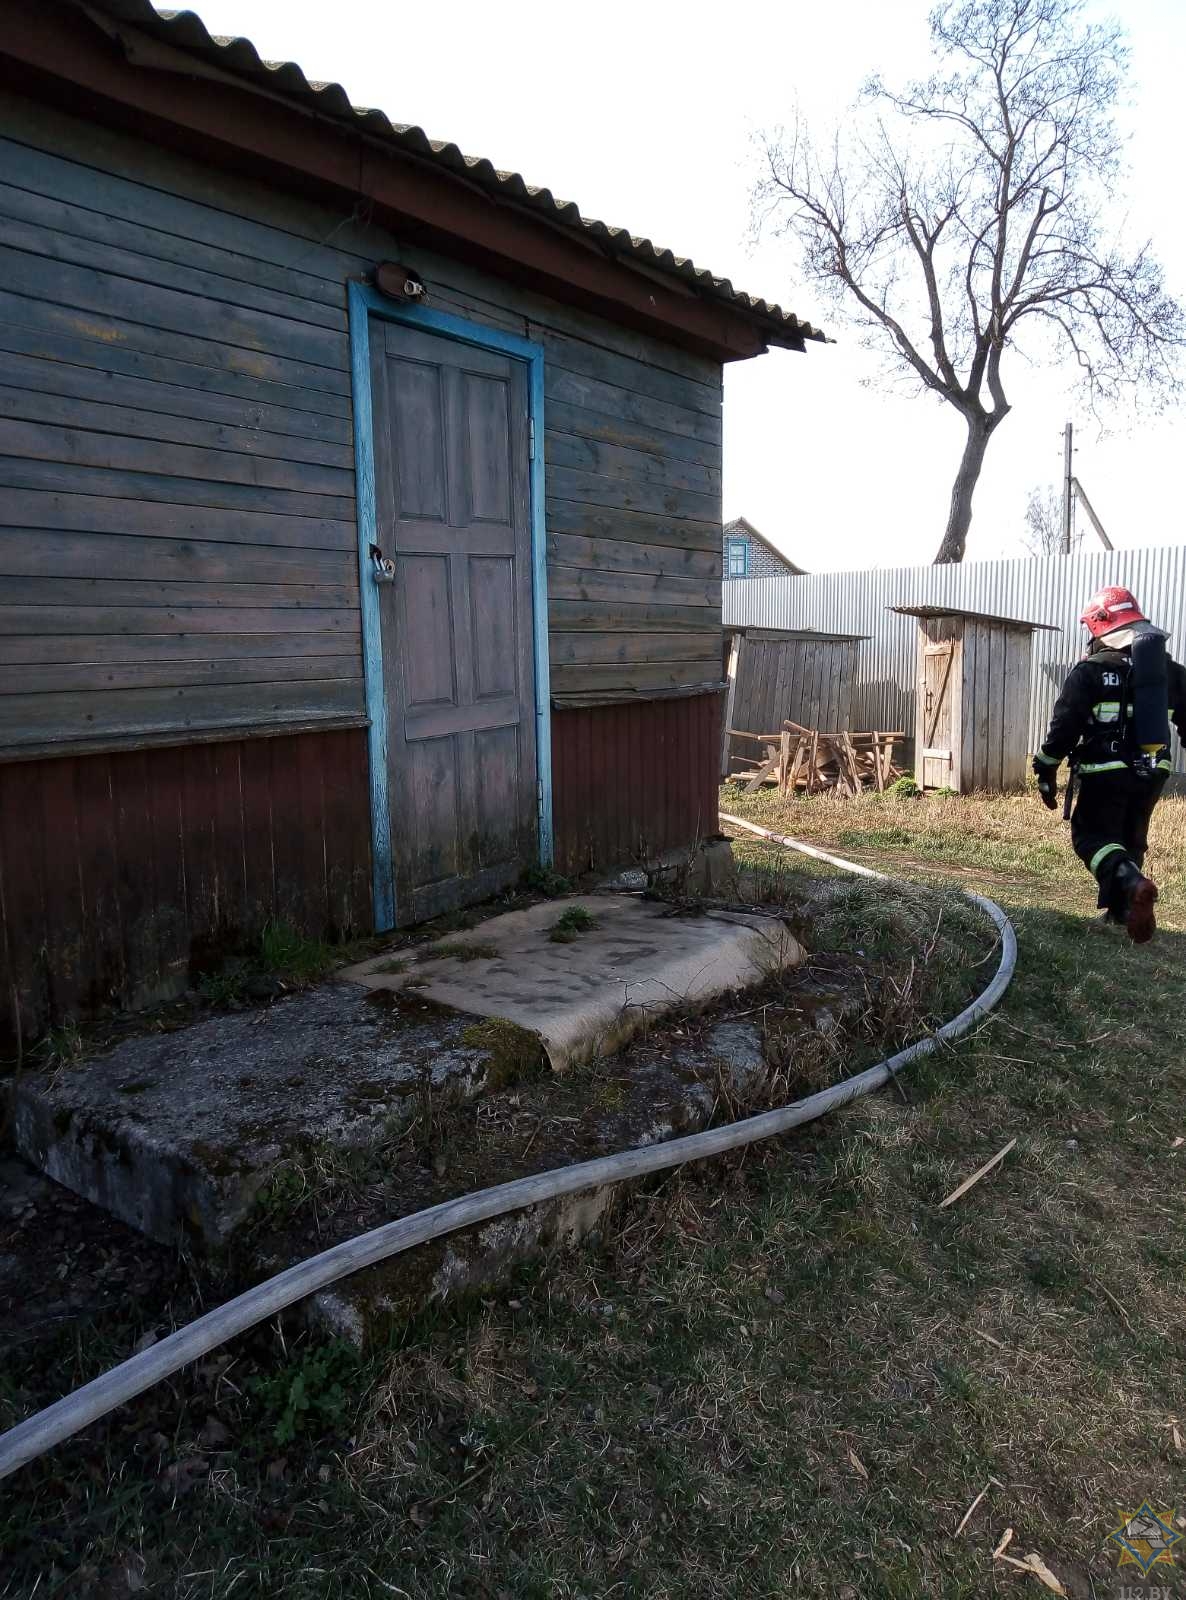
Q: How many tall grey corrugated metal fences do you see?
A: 1